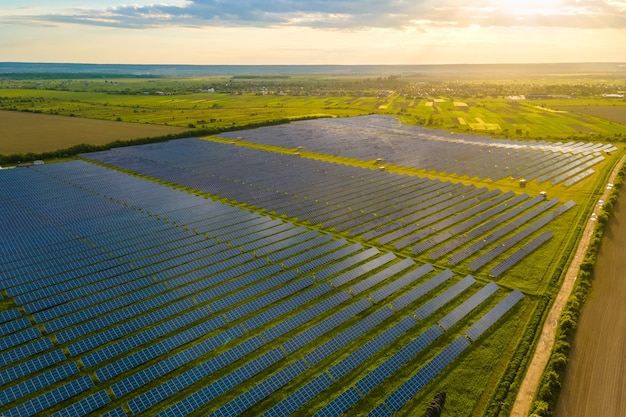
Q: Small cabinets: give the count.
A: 8